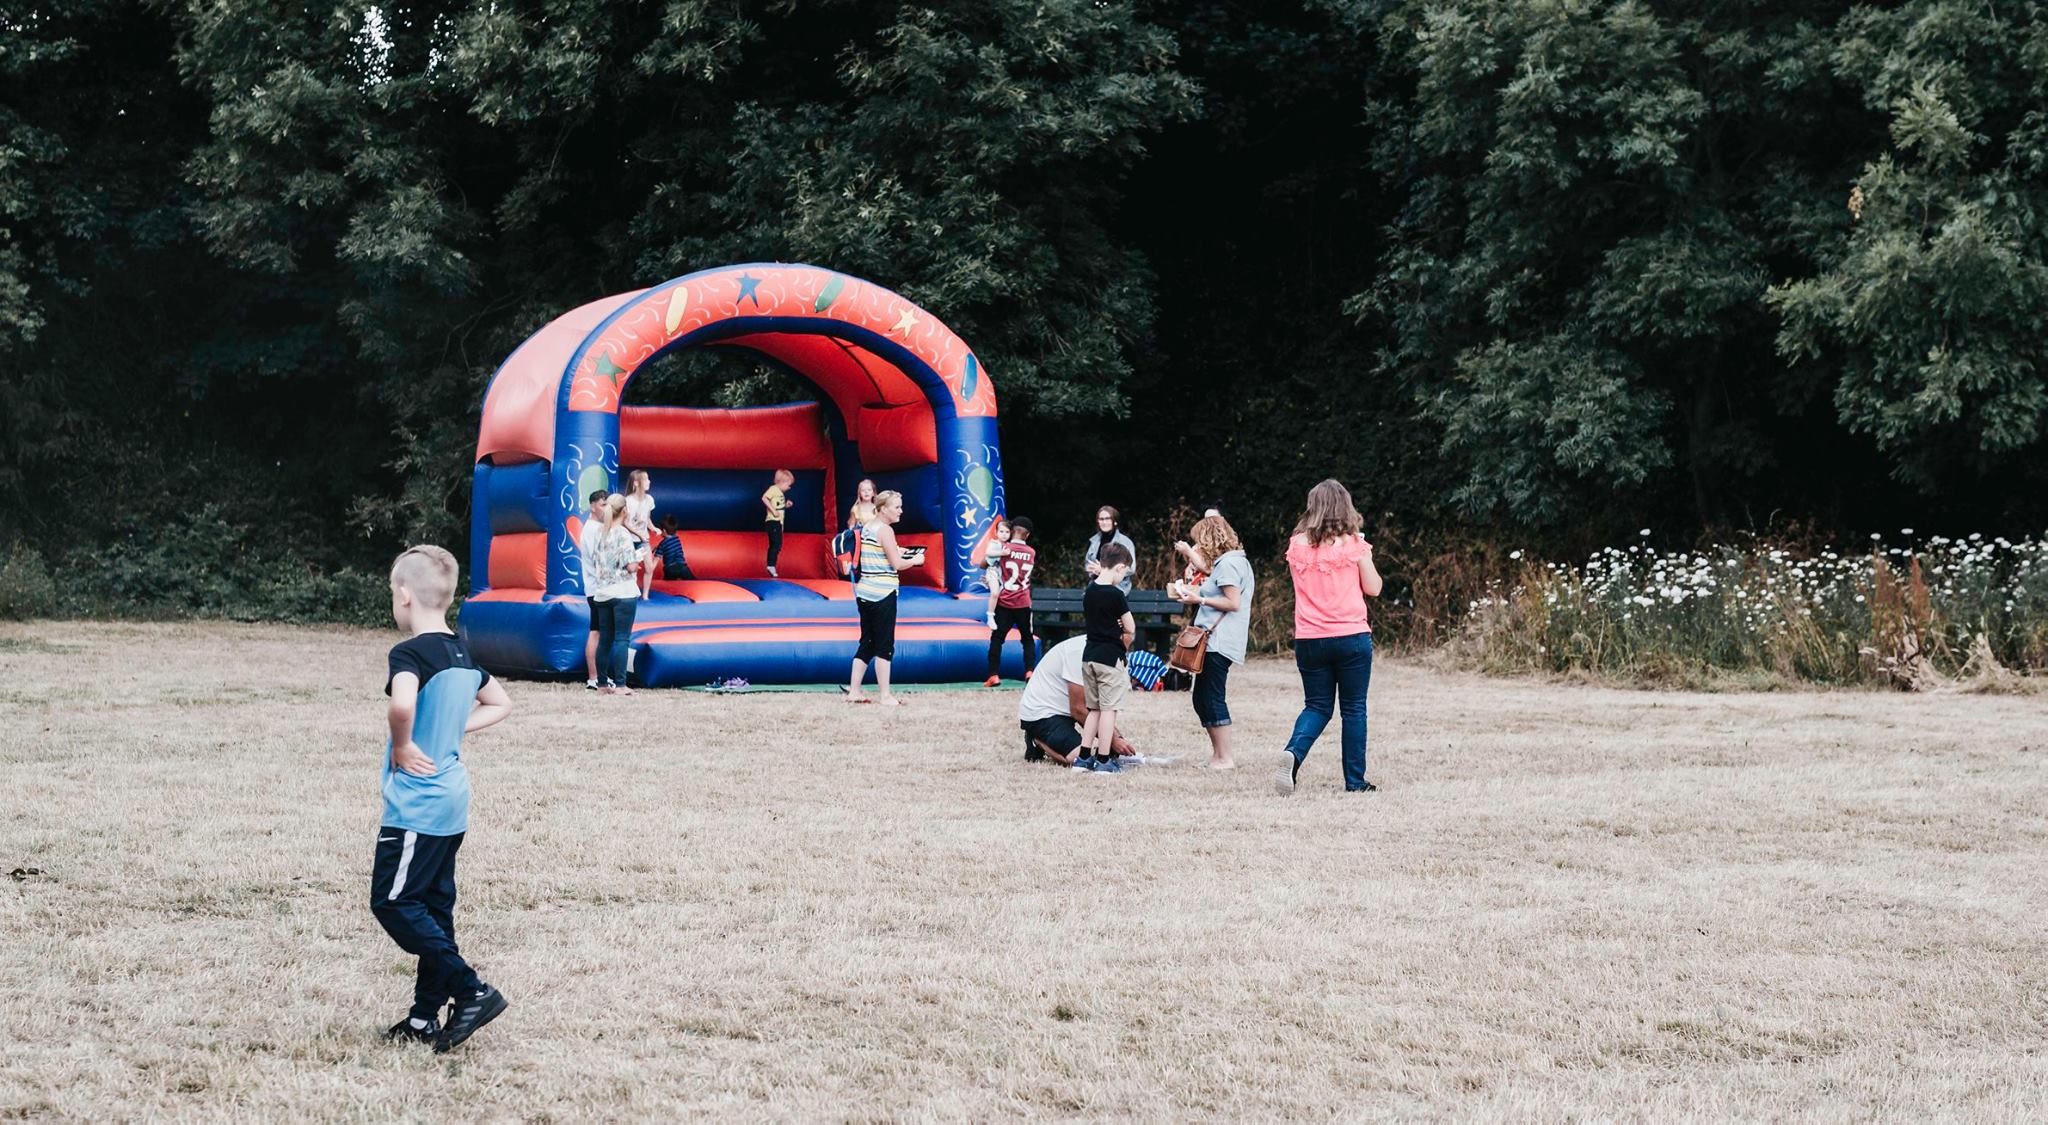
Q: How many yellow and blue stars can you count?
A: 3